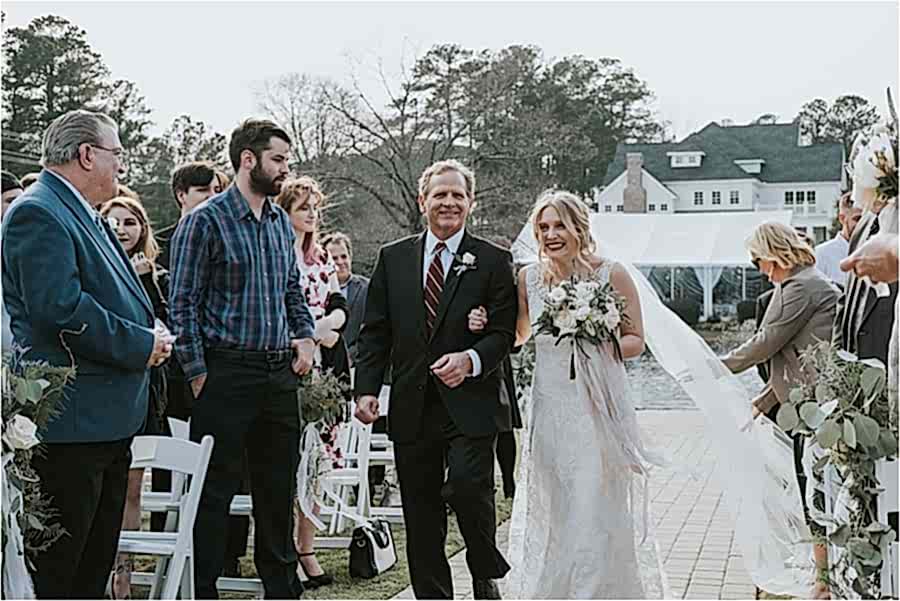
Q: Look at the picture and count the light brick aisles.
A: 1